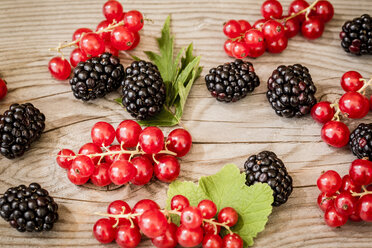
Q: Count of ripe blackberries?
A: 9